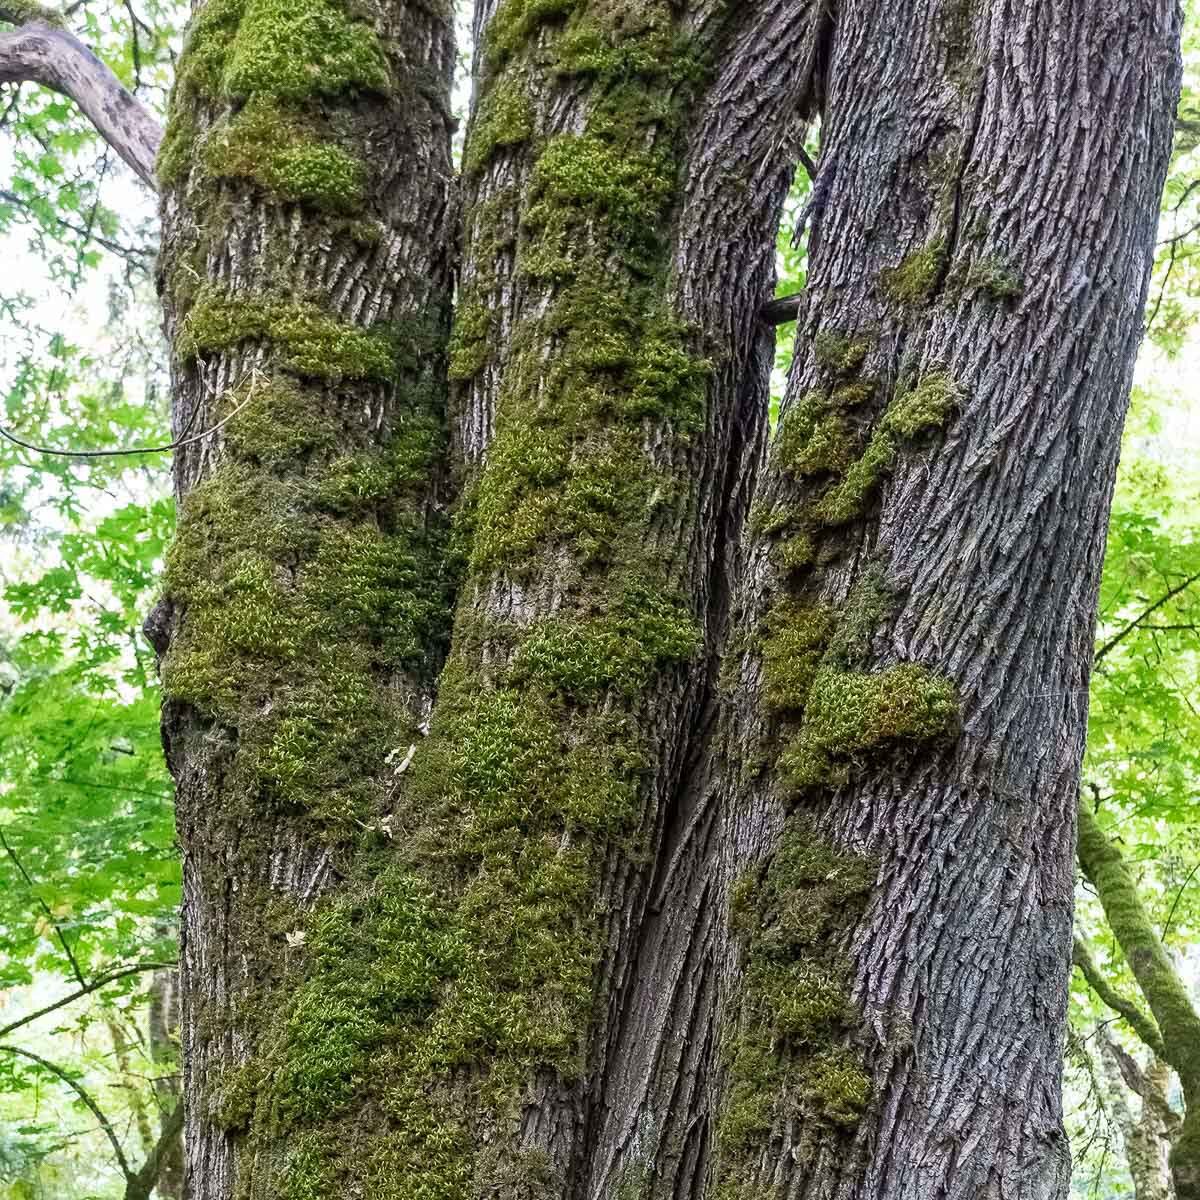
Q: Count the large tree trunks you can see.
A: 3